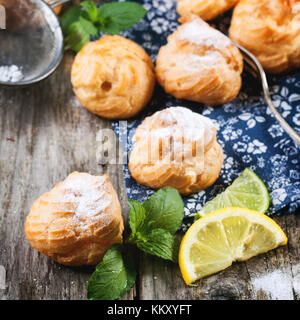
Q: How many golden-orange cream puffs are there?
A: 6